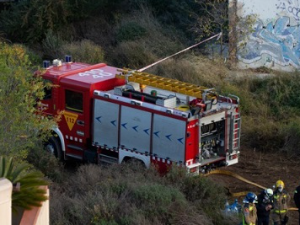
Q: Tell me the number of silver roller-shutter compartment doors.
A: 3